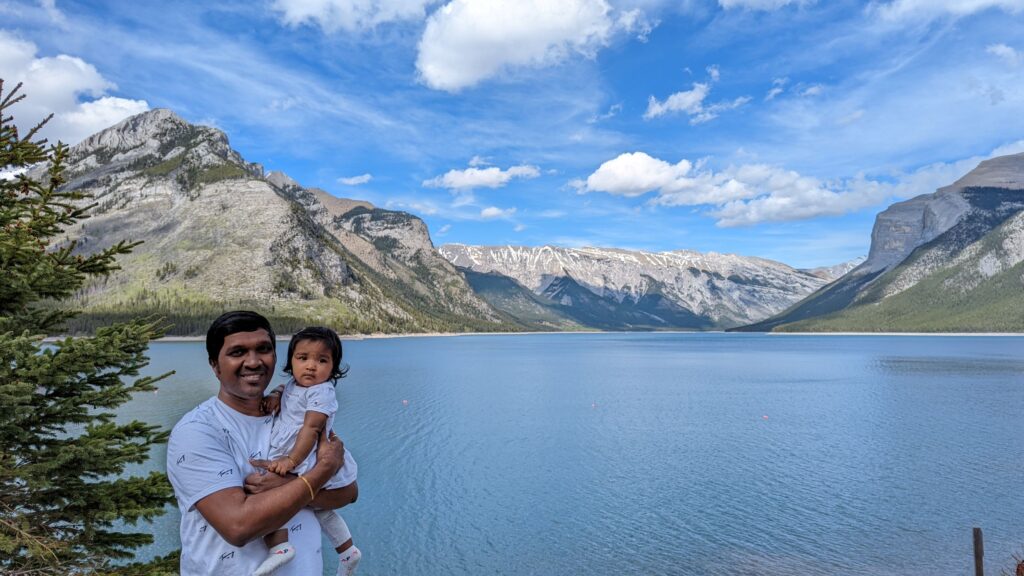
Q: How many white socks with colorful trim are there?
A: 2